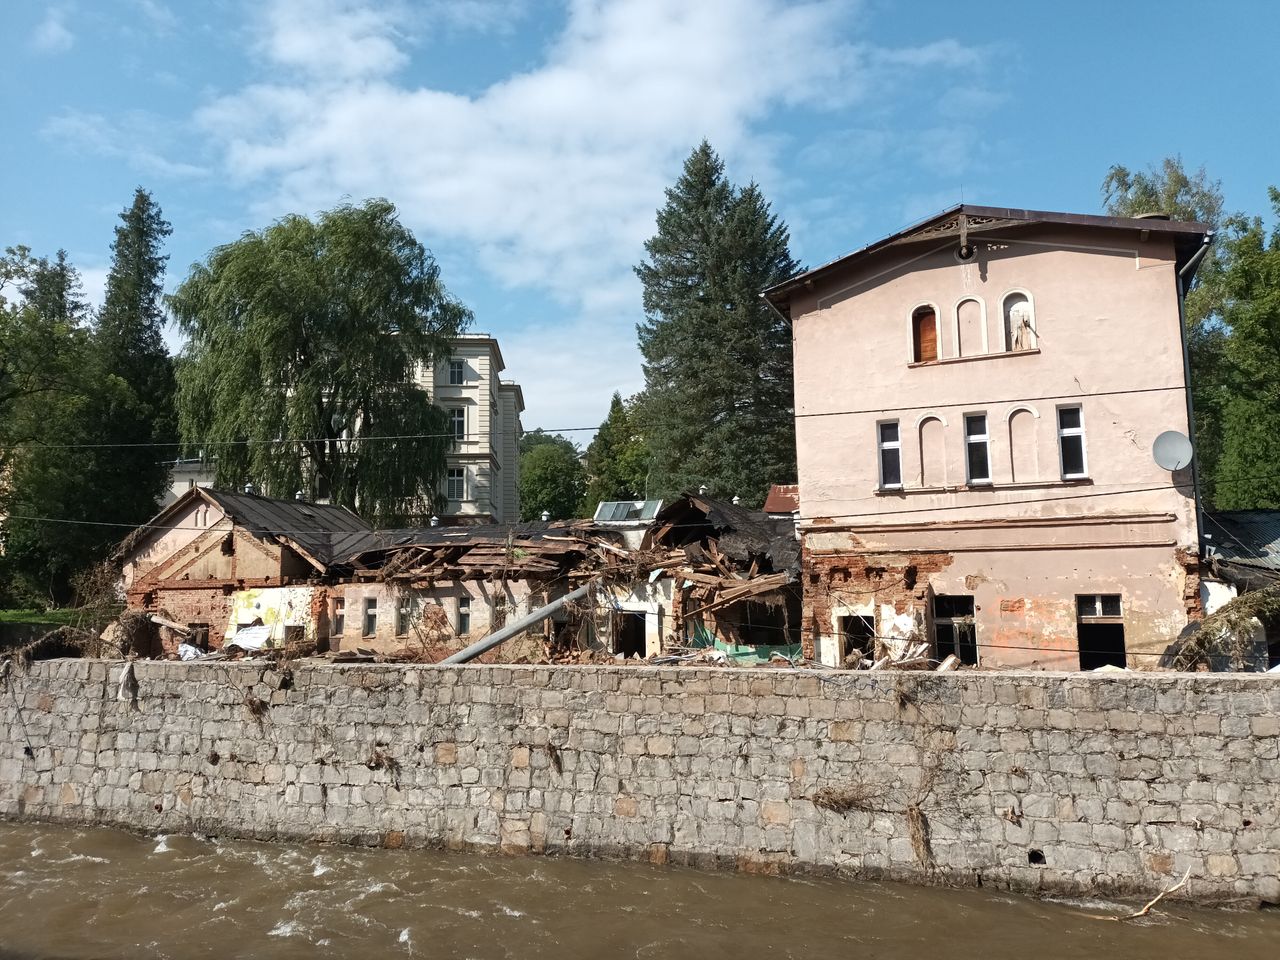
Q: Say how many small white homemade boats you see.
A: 0